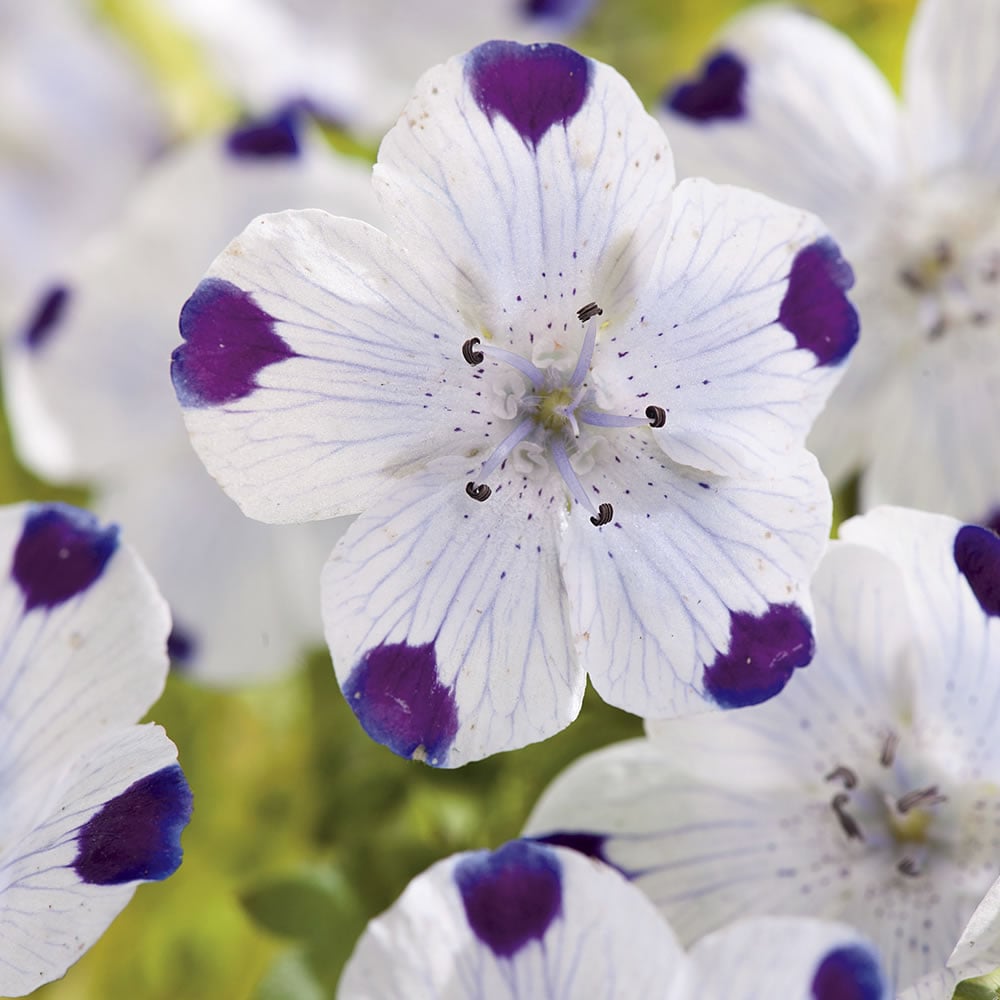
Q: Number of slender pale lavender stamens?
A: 5